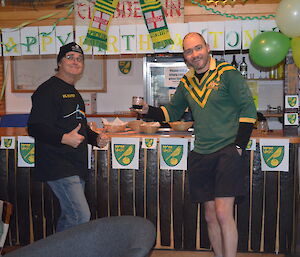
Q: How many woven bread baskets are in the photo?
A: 4